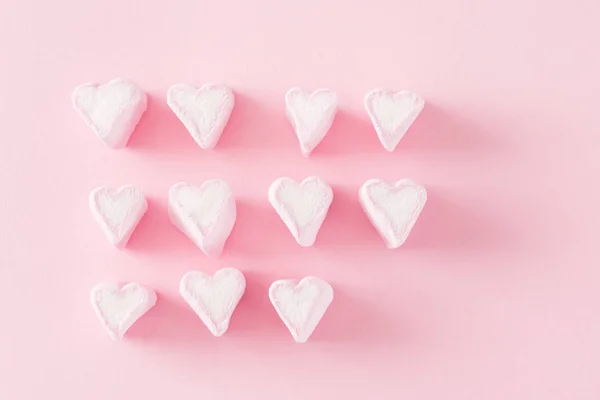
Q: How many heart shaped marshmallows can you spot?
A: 11